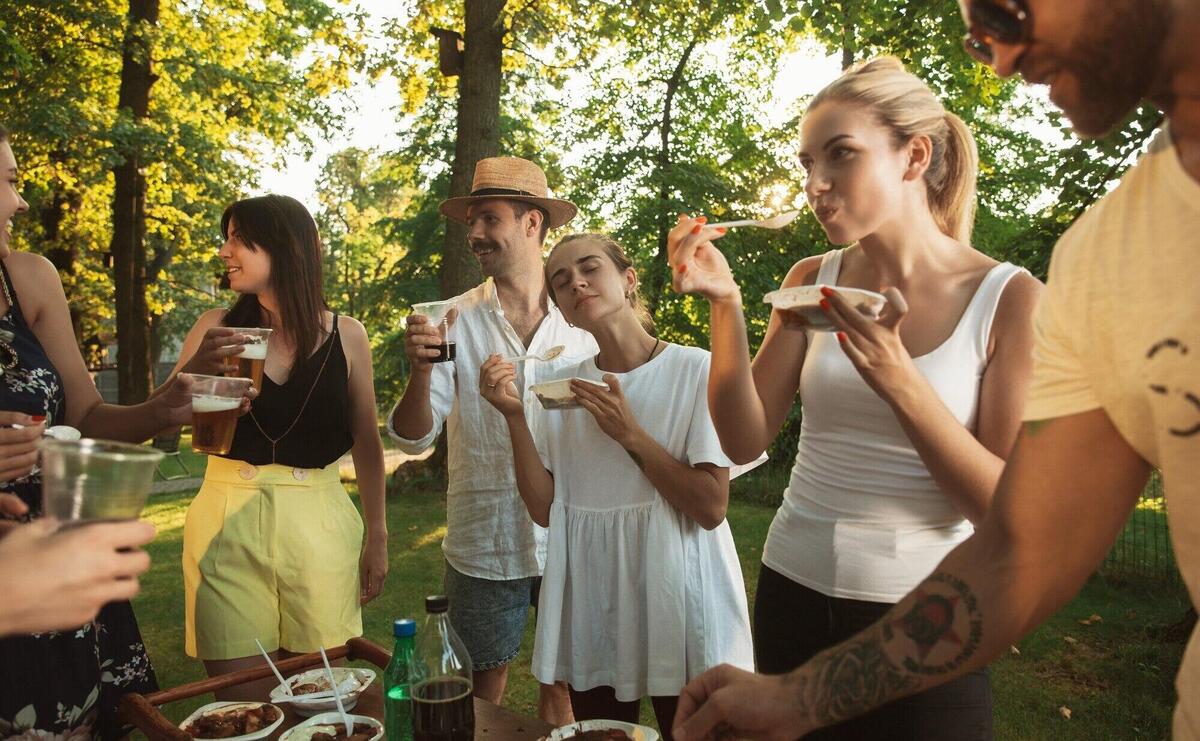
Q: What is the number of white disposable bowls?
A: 6